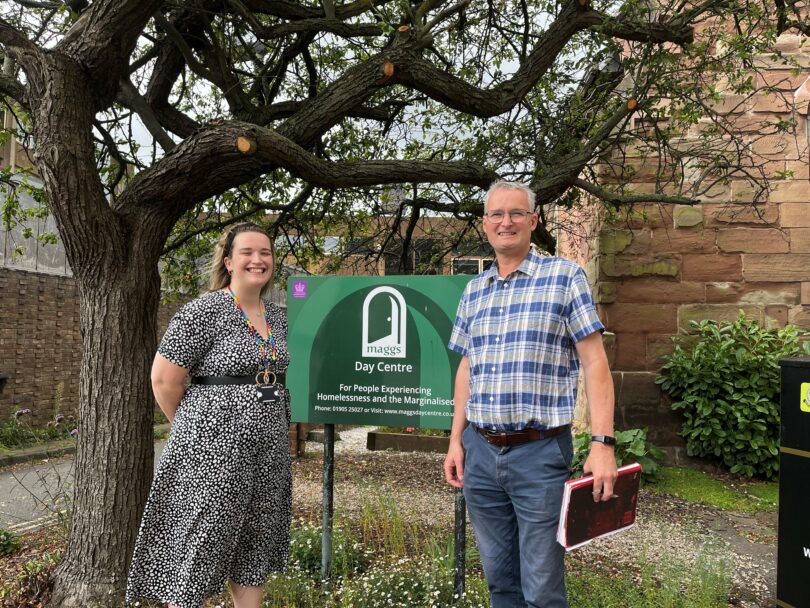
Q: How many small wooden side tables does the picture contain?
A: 0